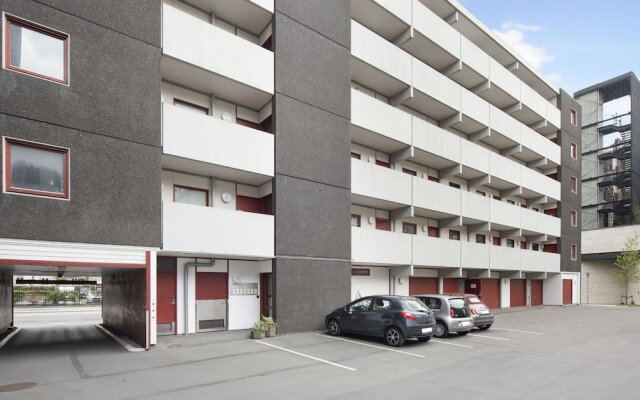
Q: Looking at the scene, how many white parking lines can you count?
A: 5